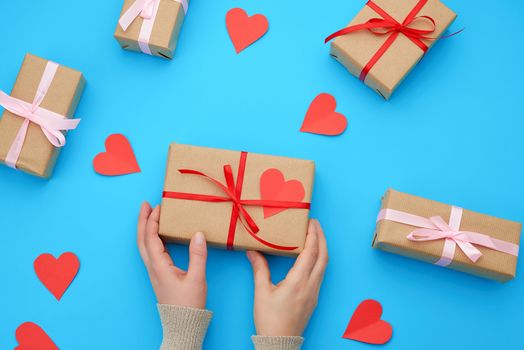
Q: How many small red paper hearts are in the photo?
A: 7